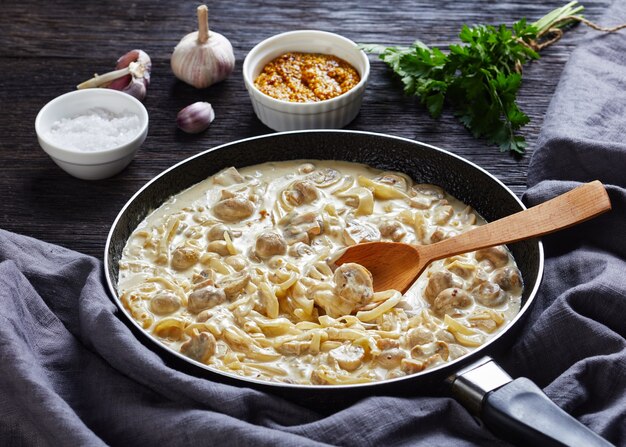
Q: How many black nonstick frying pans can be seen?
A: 1